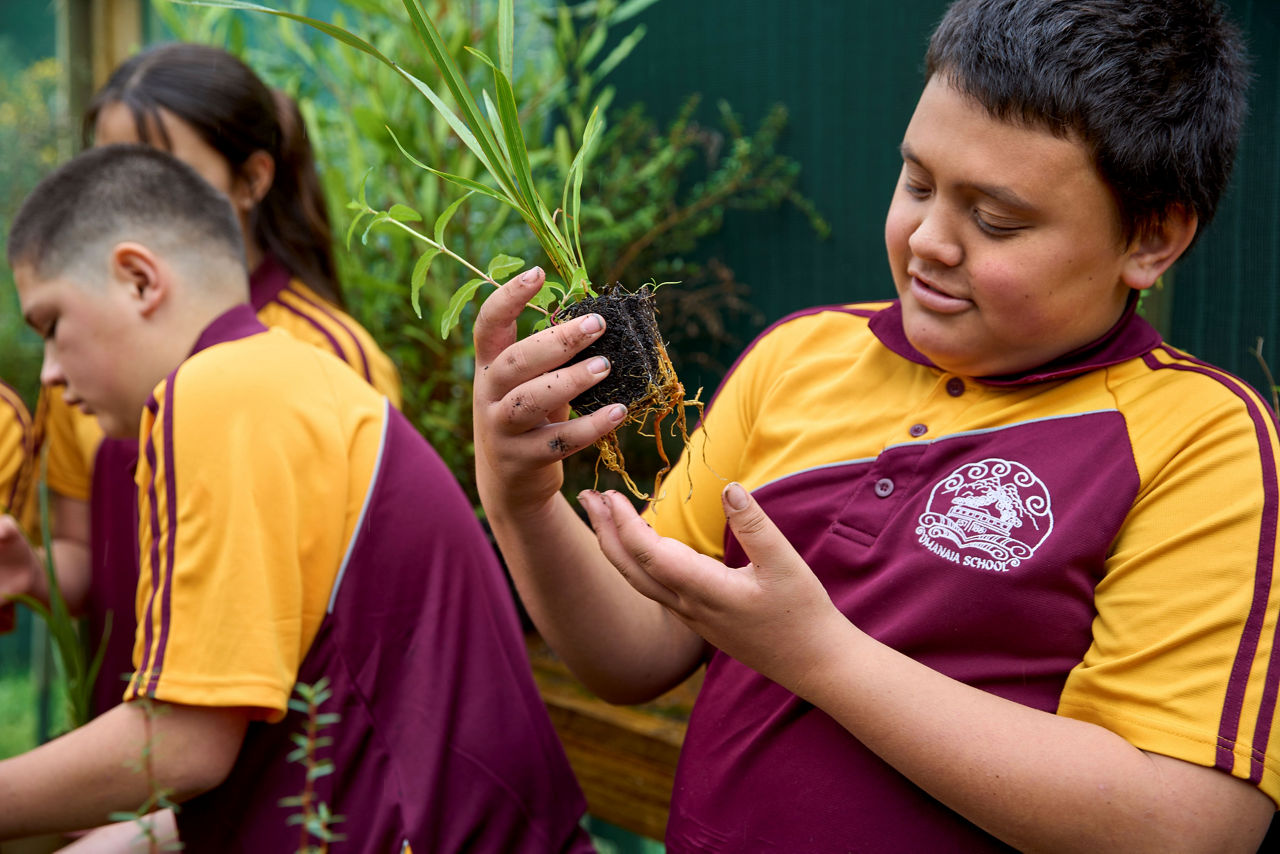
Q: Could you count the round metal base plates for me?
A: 0